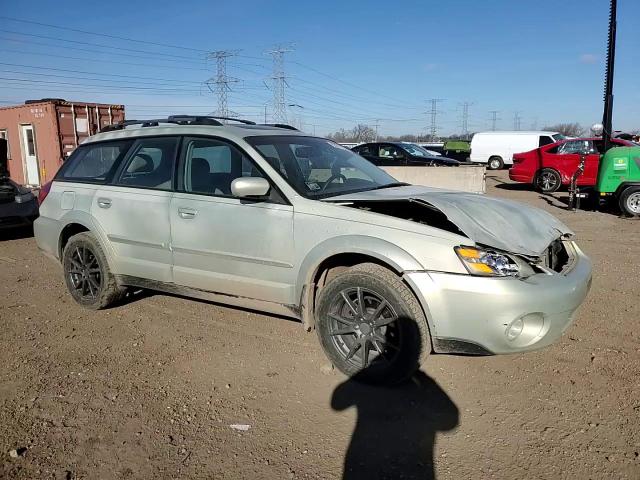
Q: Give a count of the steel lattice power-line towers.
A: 6